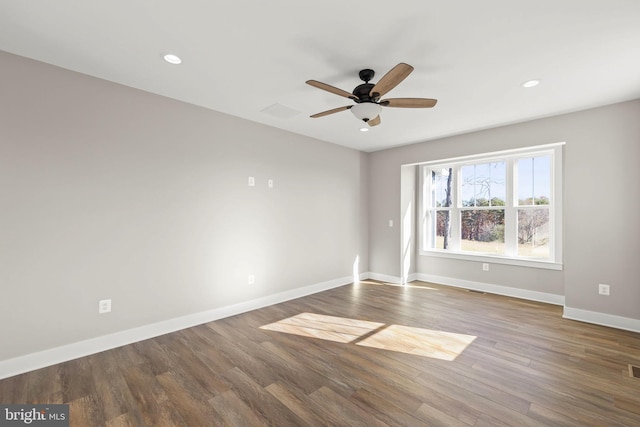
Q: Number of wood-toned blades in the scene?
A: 5